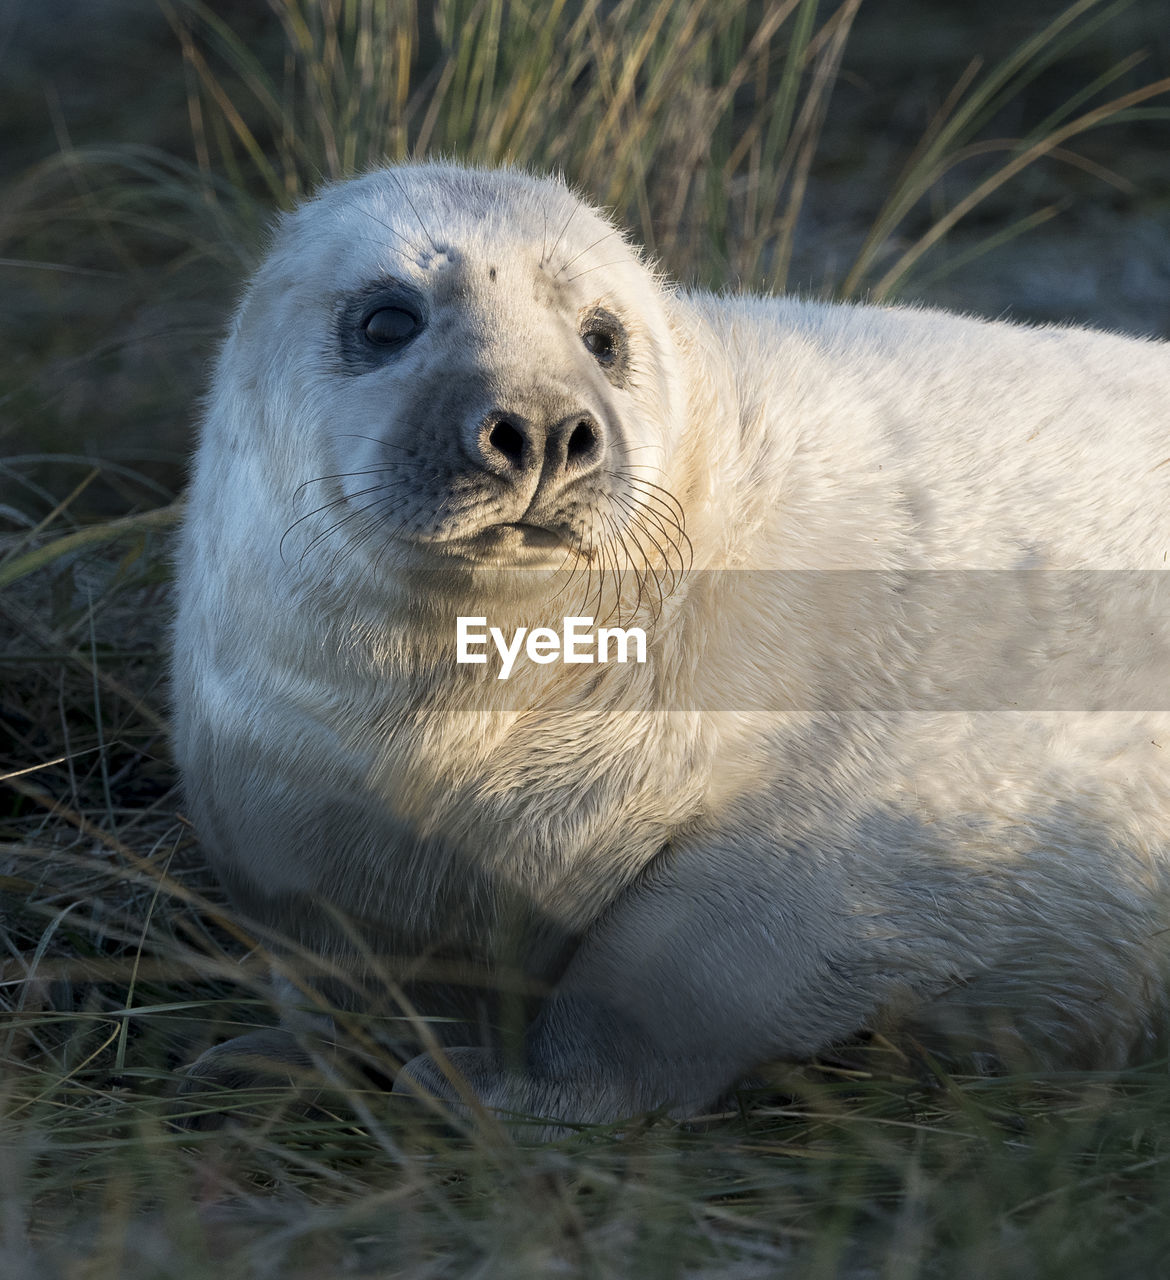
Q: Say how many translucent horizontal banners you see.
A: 1